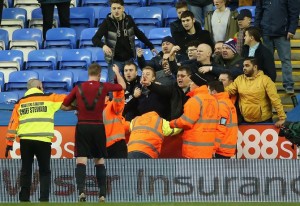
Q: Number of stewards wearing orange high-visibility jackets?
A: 4